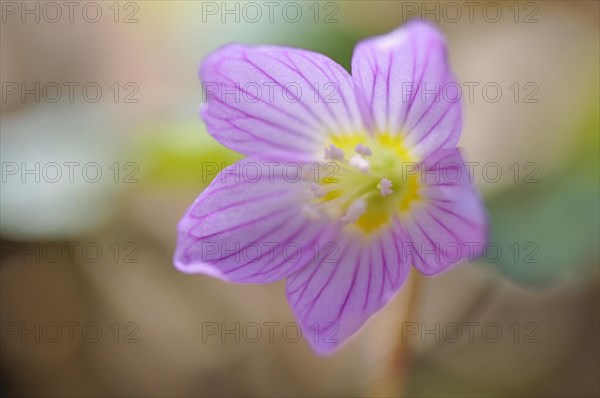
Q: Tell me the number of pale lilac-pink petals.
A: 5